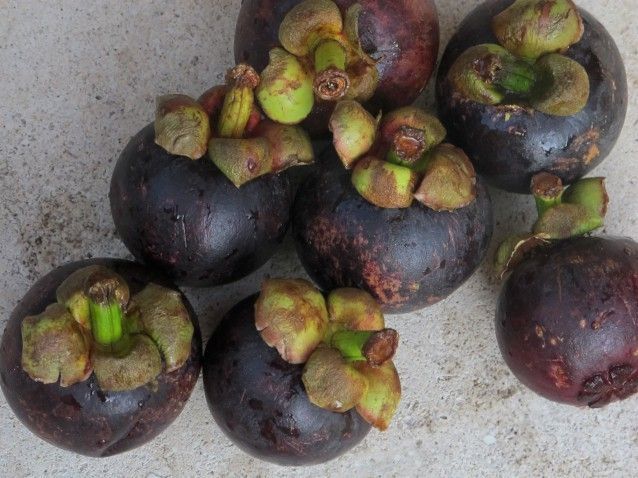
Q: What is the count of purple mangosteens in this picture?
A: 7